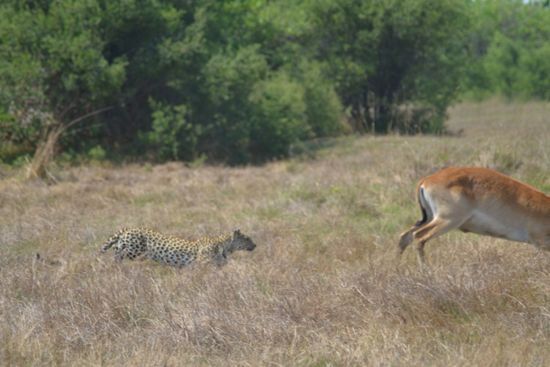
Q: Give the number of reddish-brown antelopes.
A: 1